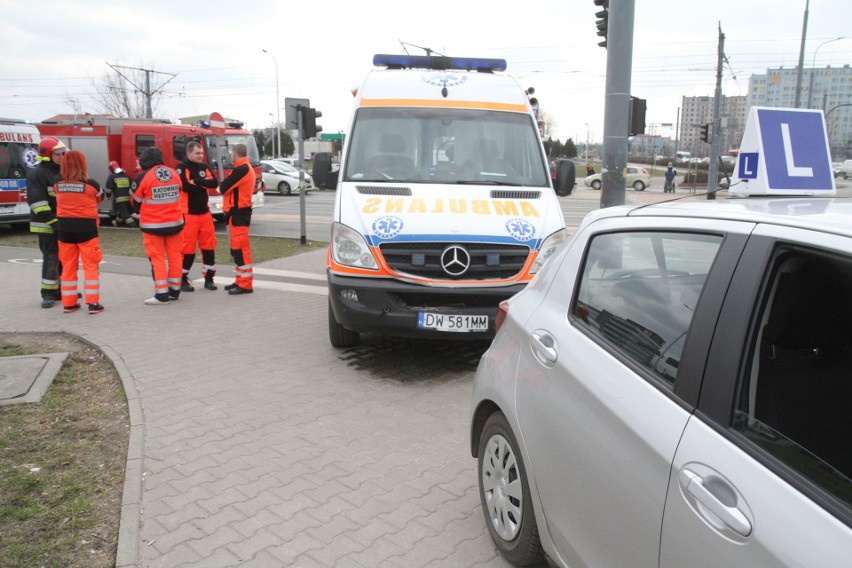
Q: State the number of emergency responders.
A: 6